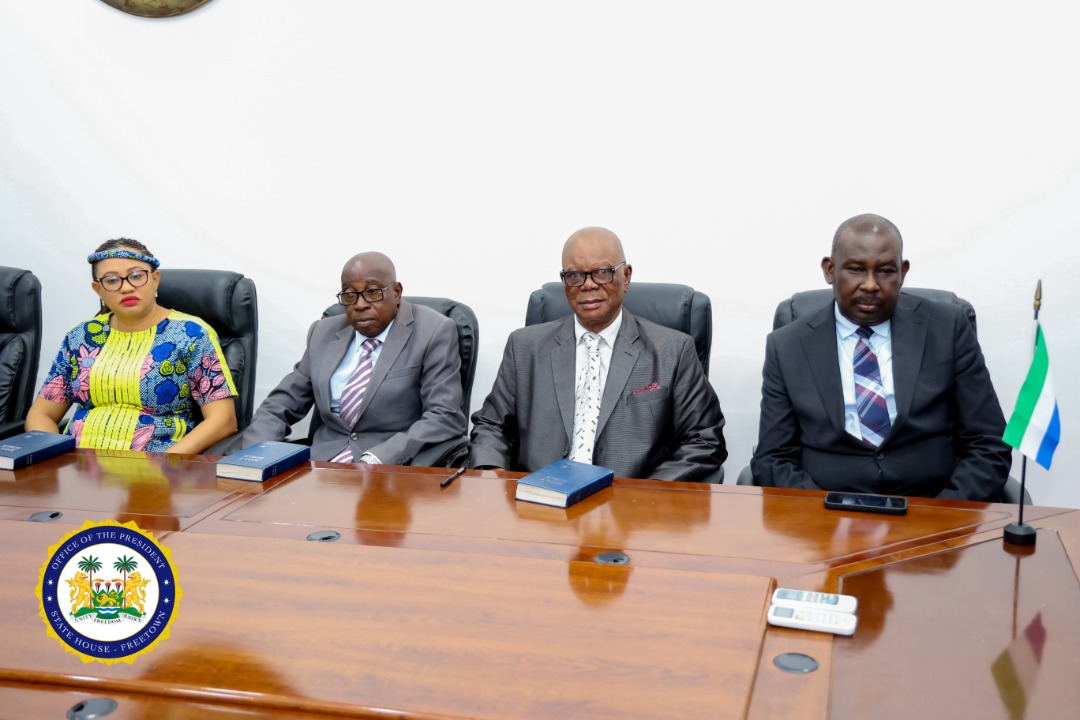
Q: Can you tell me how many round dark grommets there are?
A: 5